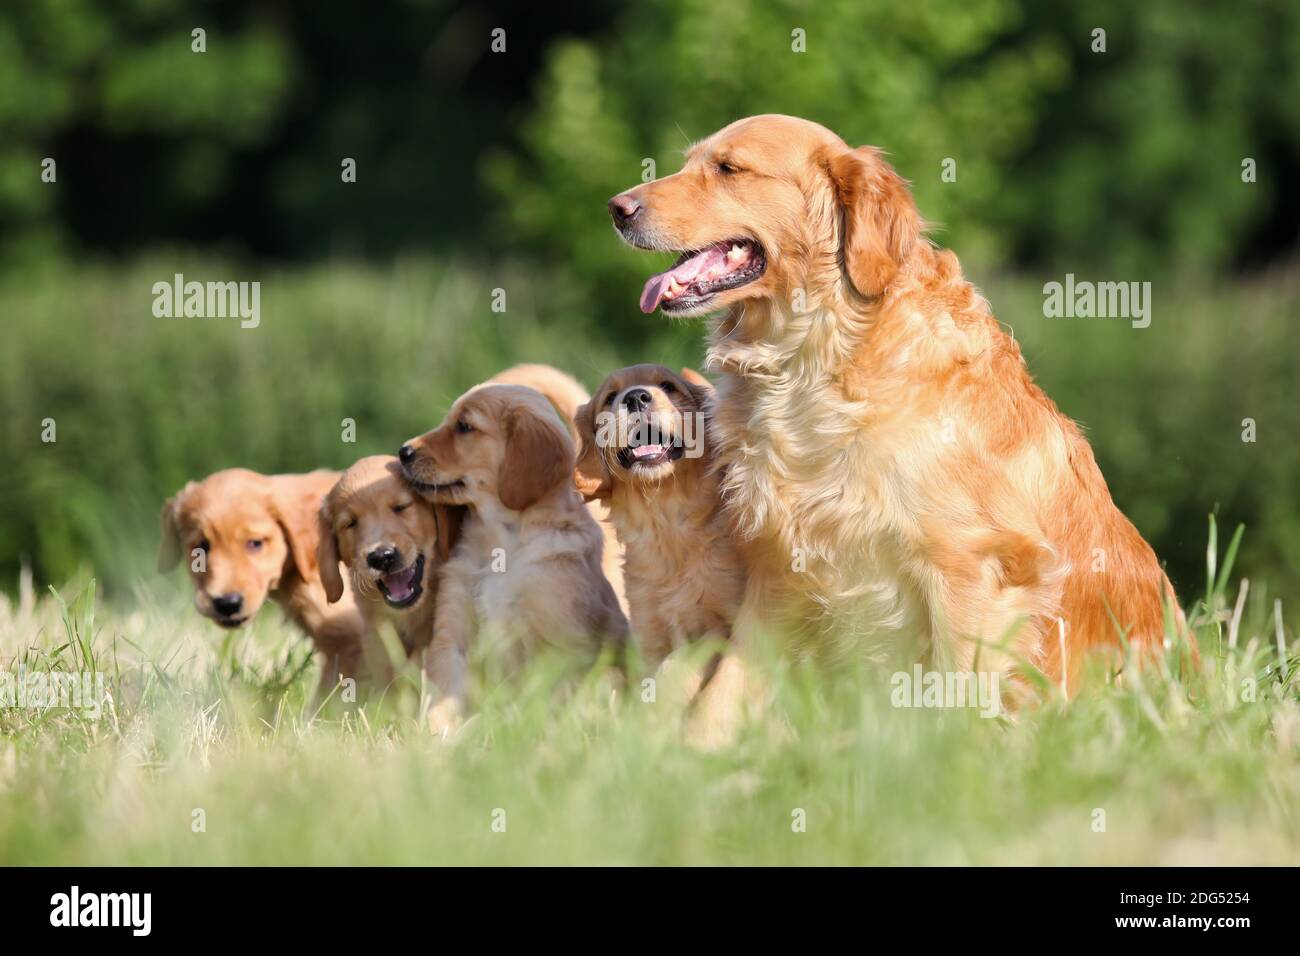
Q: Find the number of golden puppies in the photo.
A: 4